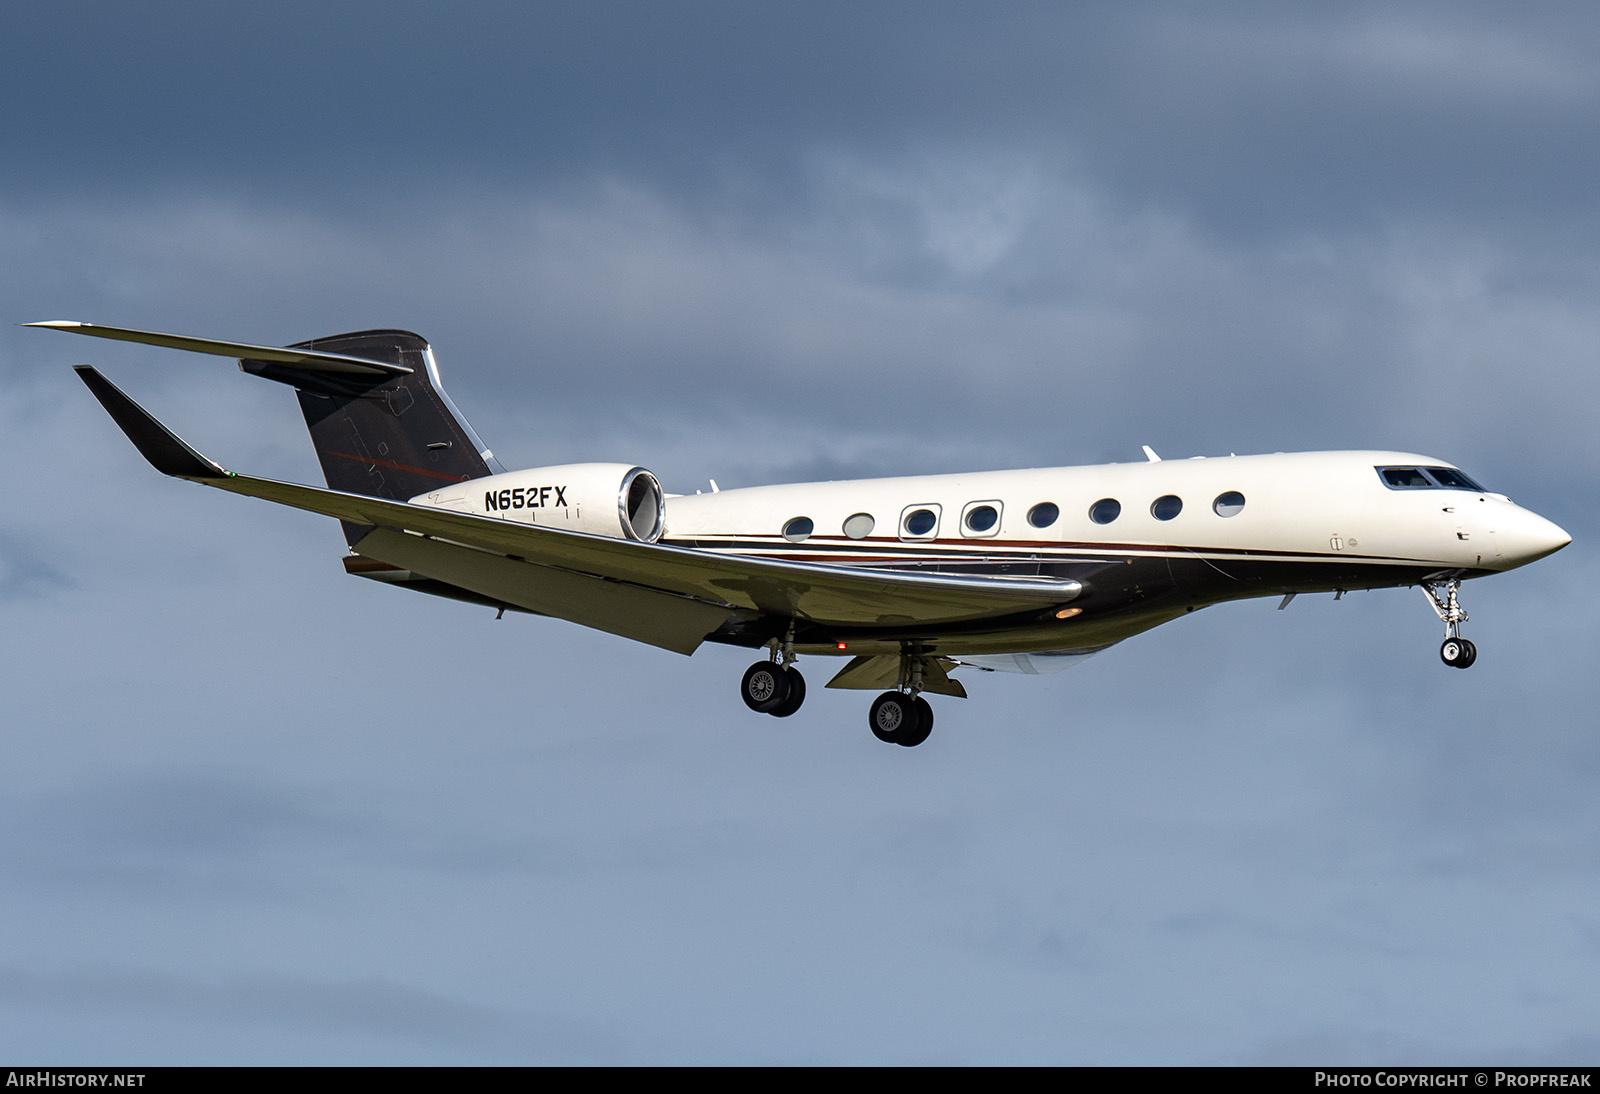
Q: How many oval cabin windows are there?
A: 8